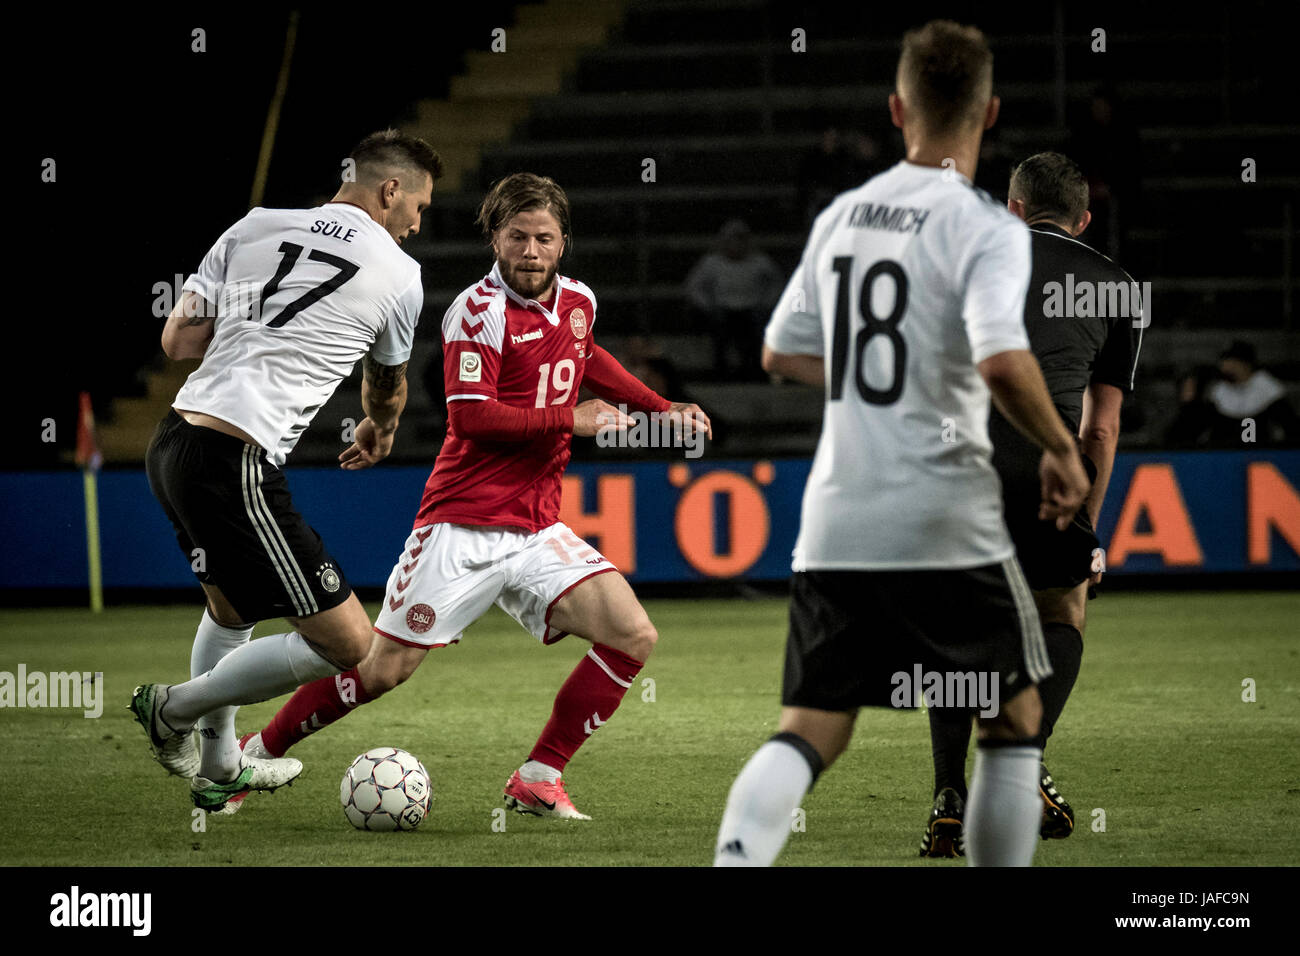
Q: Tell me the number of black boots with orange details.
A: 2